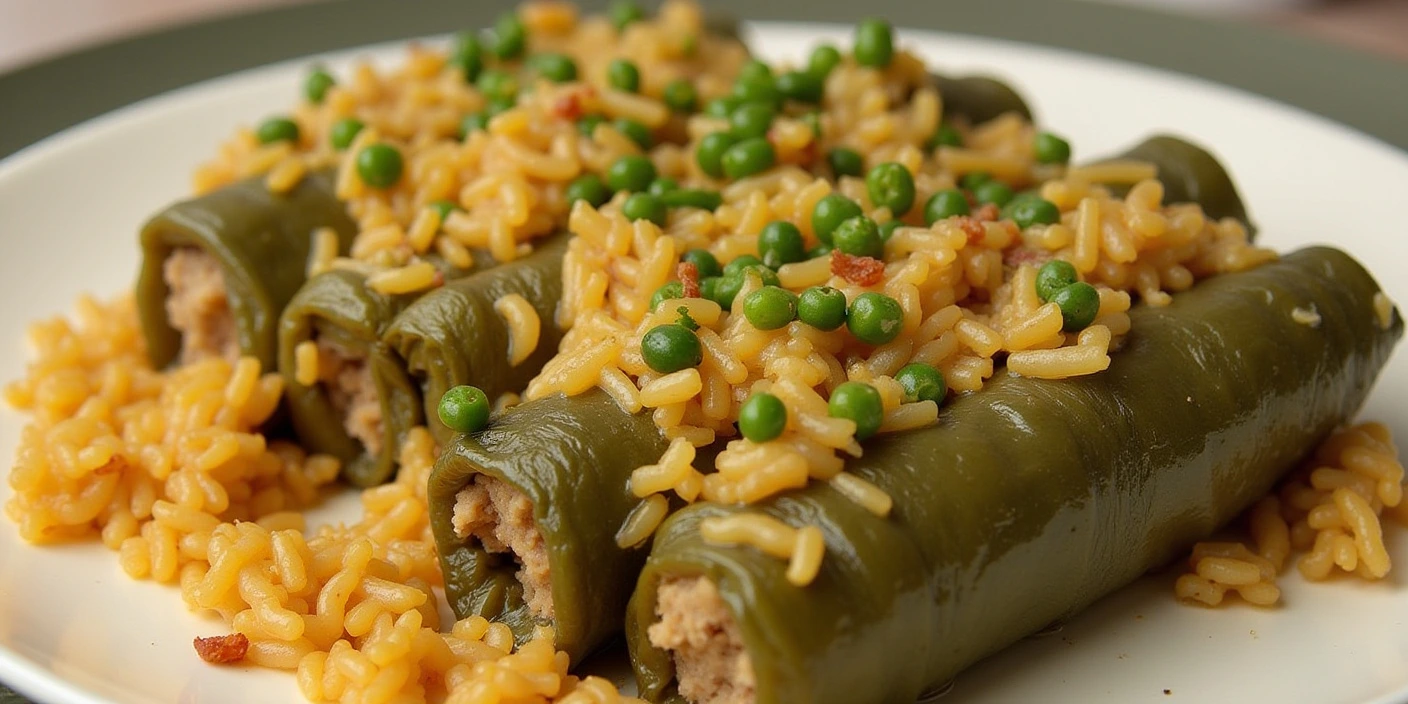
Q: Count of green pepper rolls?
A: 5